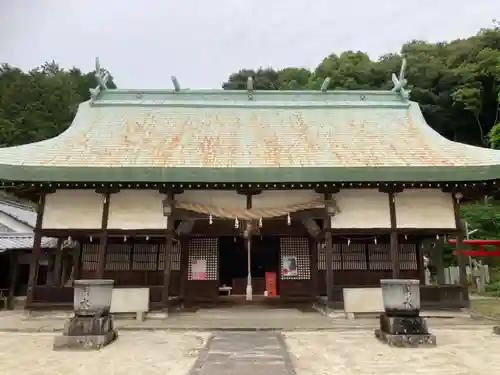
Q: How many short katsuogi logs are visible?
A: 3